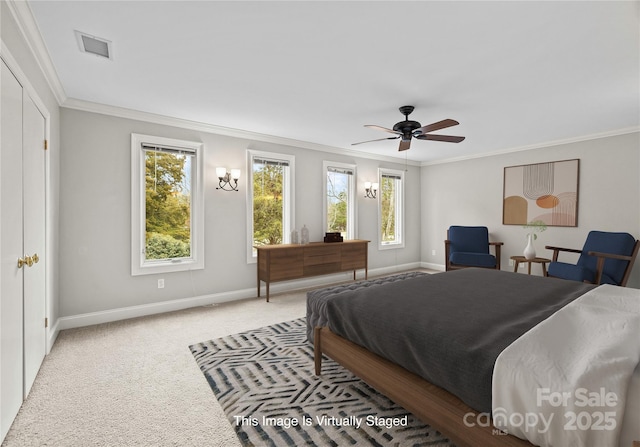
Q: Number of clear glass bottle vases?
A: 2